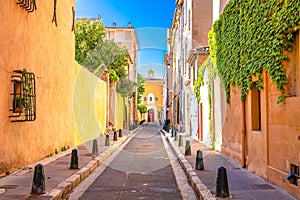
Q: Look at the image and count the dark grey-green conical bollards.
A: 12